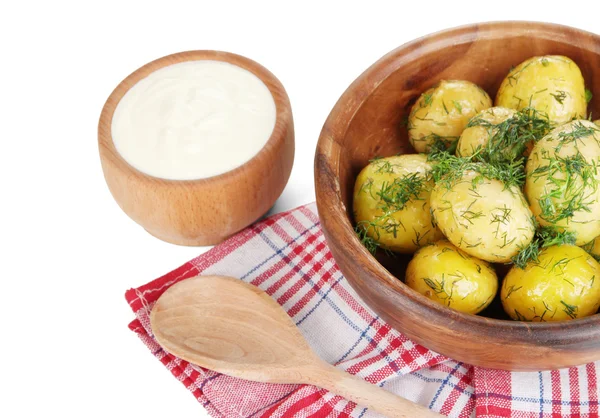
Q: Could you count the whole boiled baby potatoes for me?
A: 8